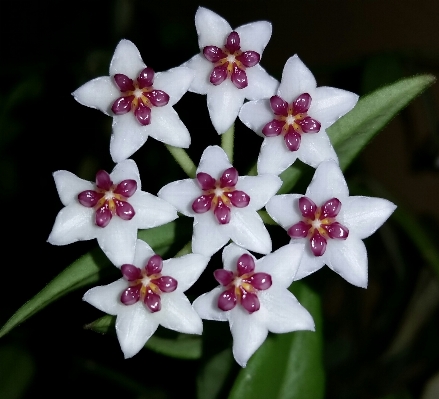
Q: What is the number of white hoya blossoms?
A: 8